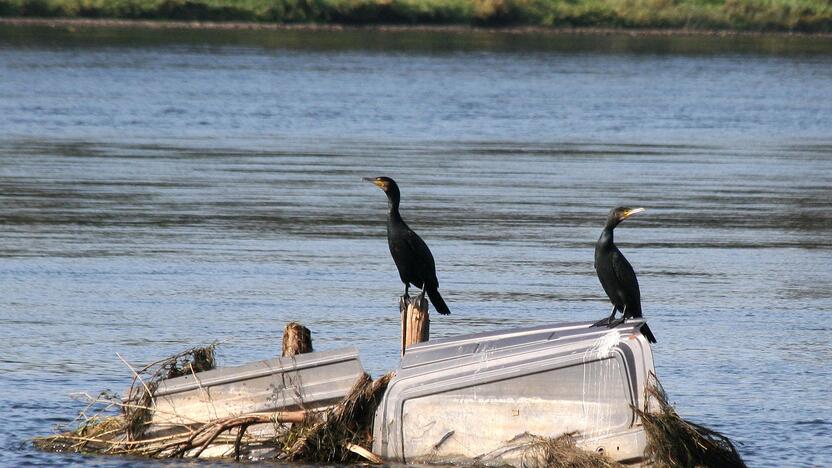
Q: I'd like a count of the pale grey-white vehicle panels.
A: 2